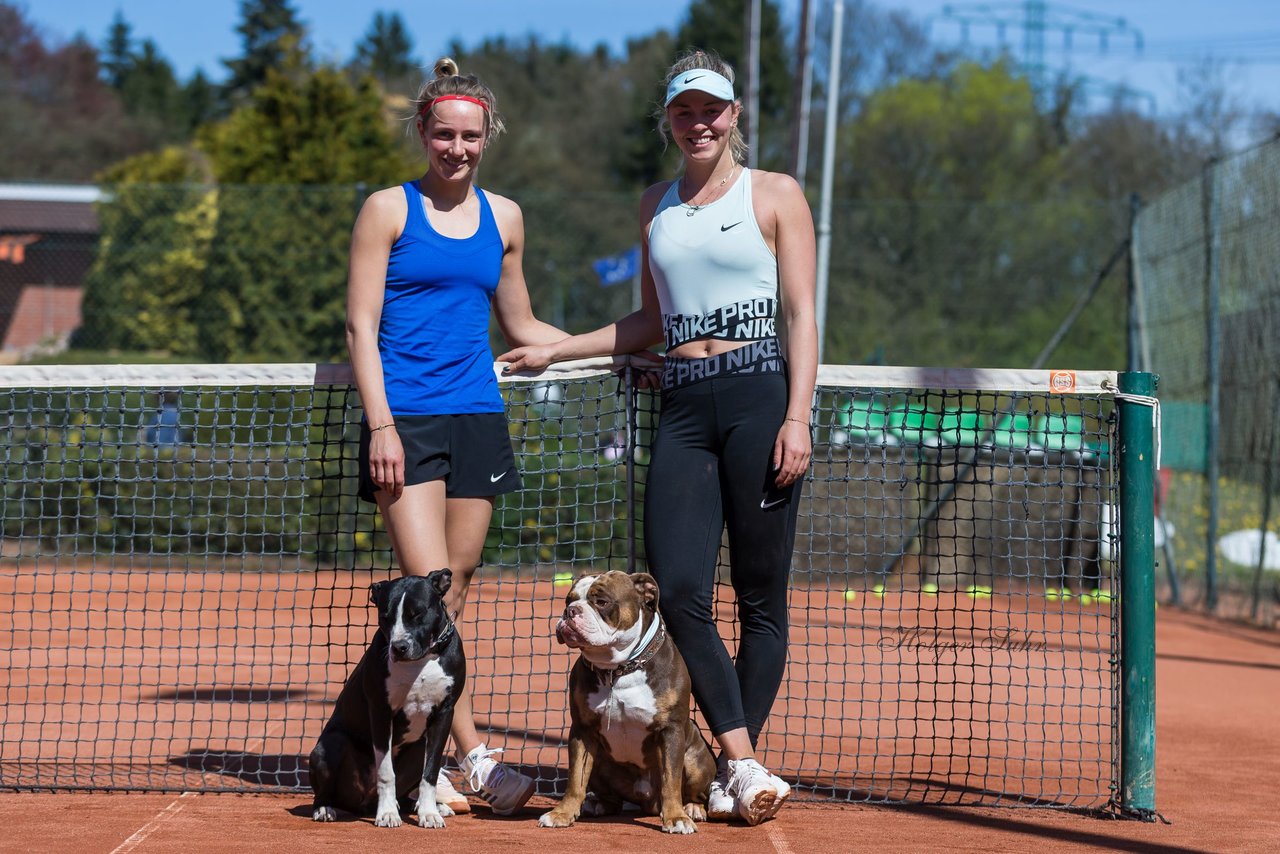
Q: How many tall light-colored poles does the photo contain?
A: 3